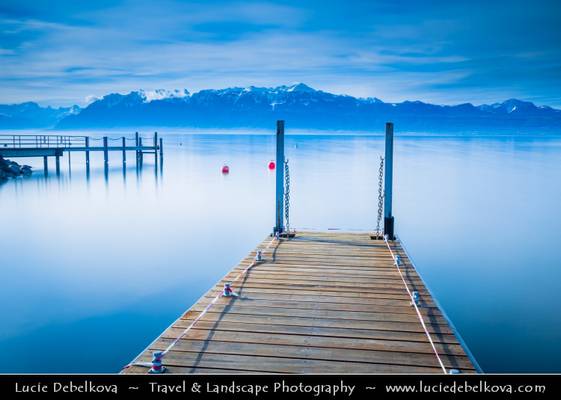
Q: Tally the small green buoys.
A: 0